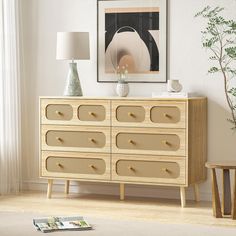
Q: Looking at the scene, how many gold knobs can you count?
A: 12